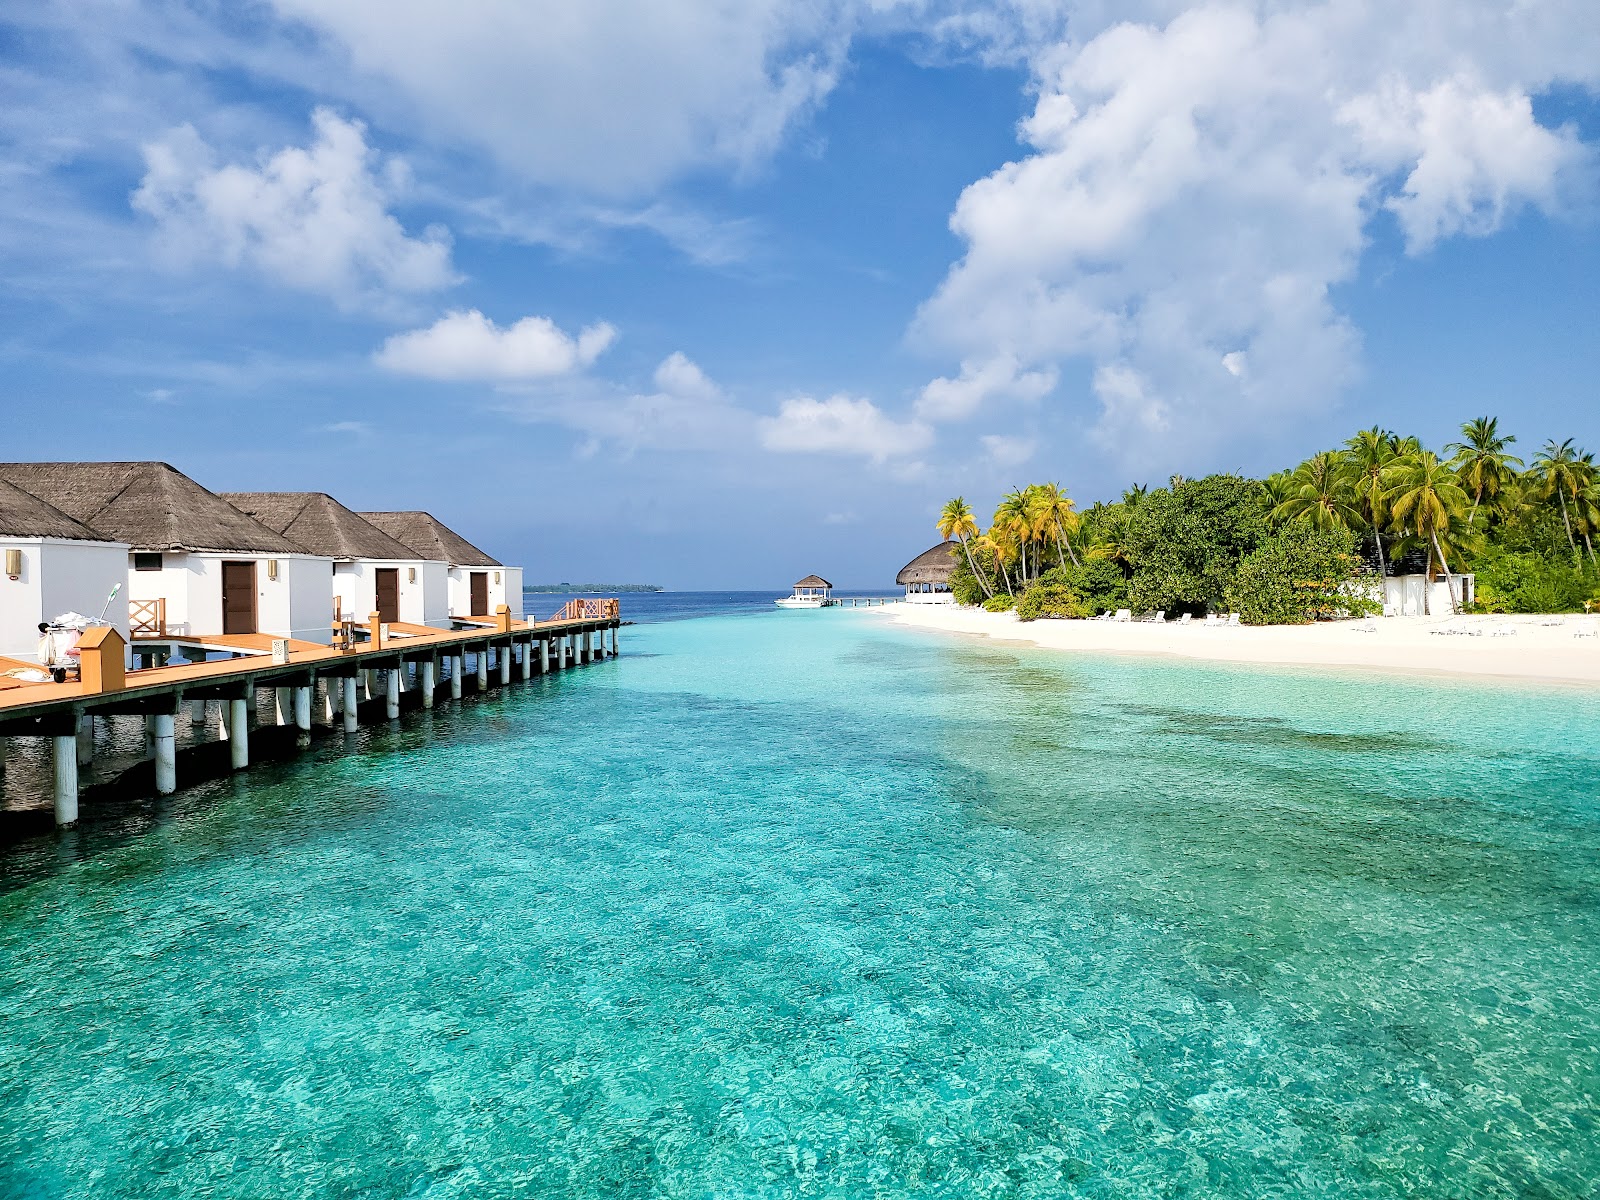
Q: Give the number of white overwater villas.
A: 4